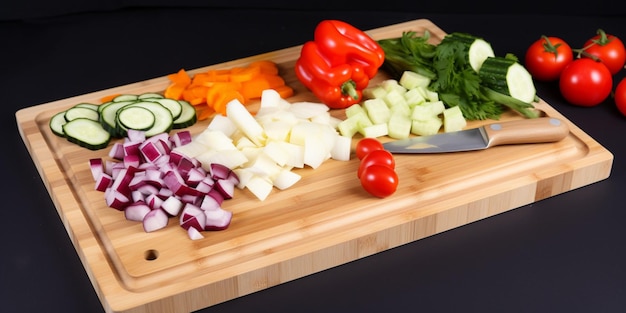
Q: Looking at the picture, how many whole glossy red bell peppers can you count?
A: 1